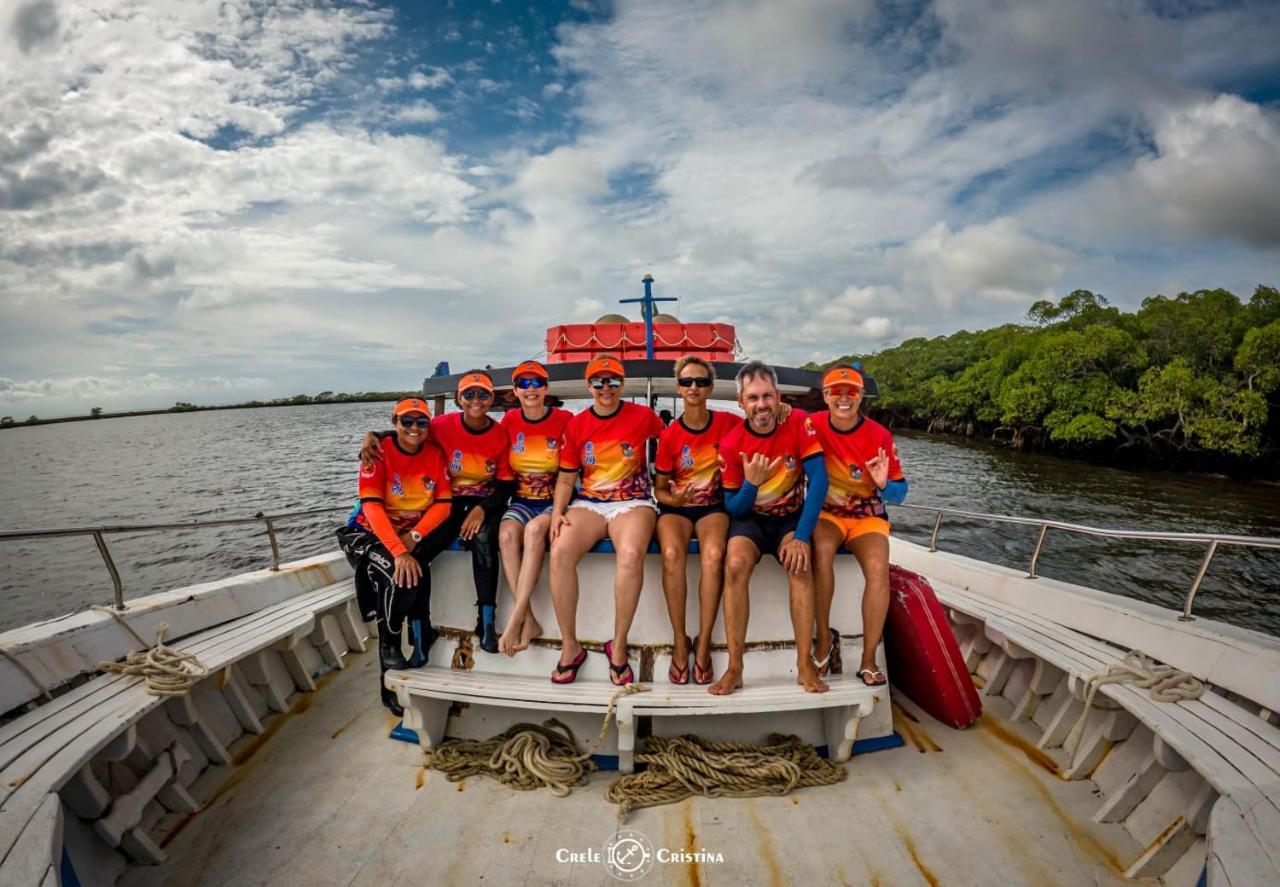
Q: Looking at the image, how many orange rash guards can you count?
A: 1